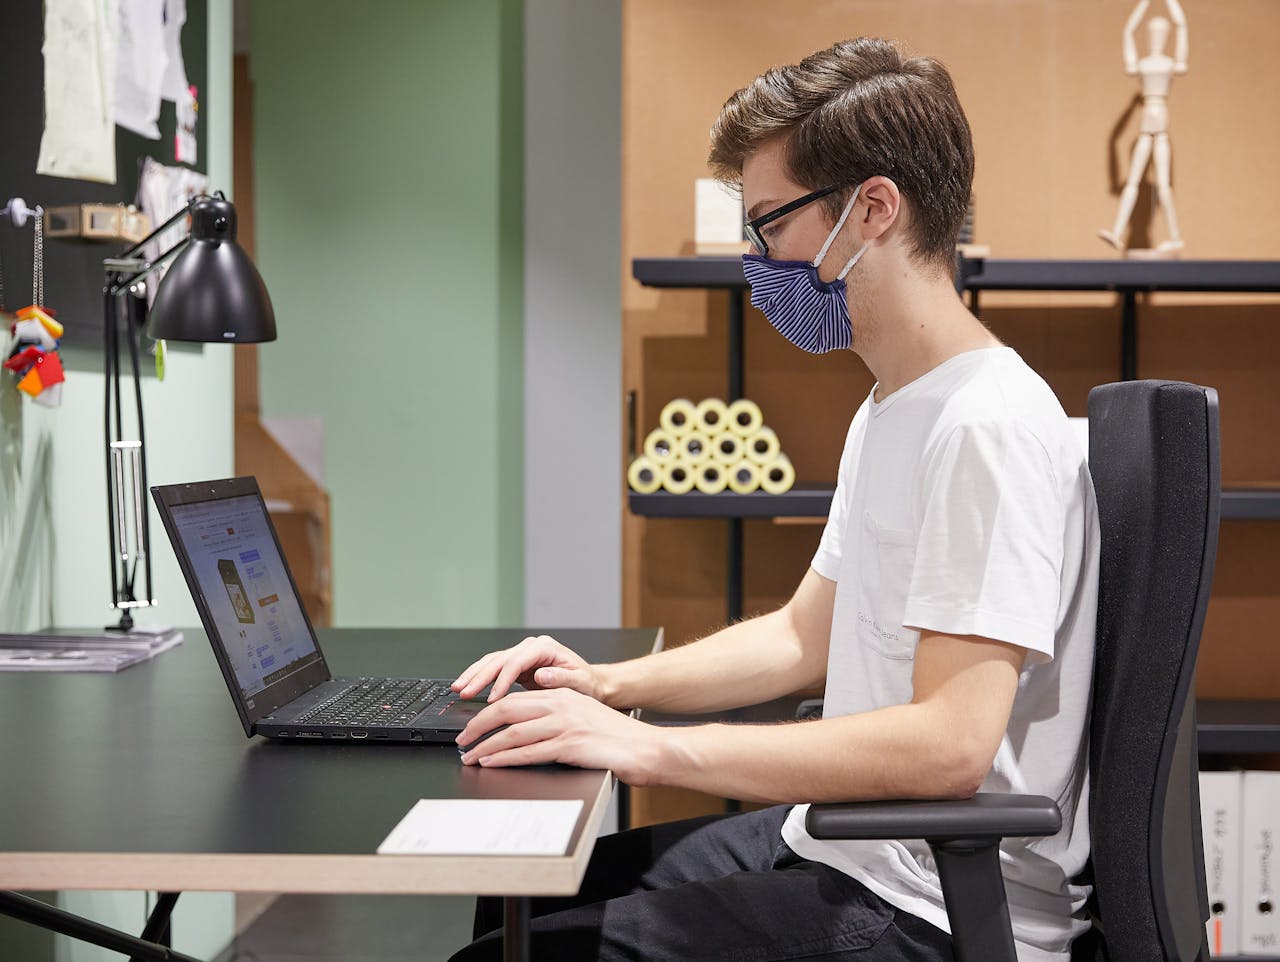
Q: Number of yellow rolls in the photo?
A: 12